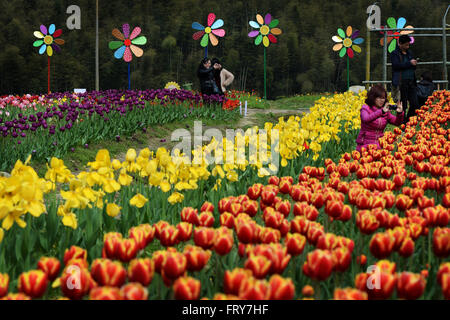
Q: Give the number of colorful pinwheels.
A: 6